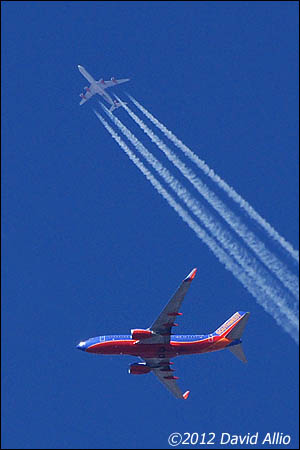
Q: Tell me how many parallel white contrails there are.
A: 4